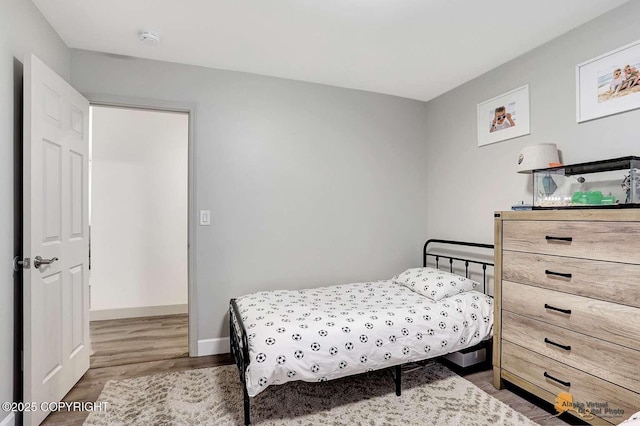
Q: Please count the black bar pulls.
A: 5